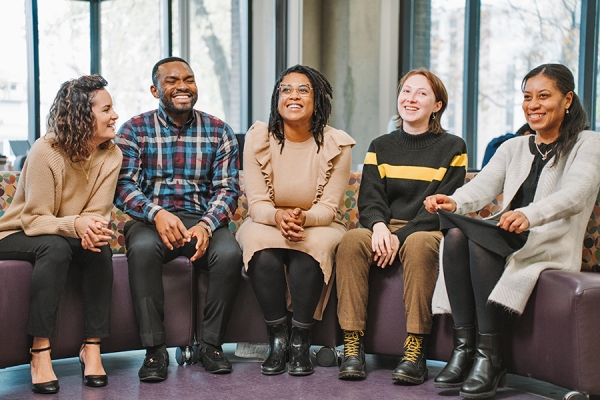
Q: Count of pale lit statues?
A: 0